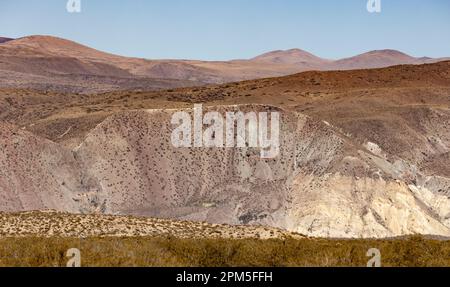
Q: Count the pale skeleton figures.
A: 0